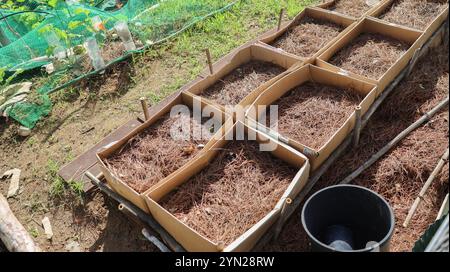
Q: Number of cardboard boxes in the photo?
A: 8